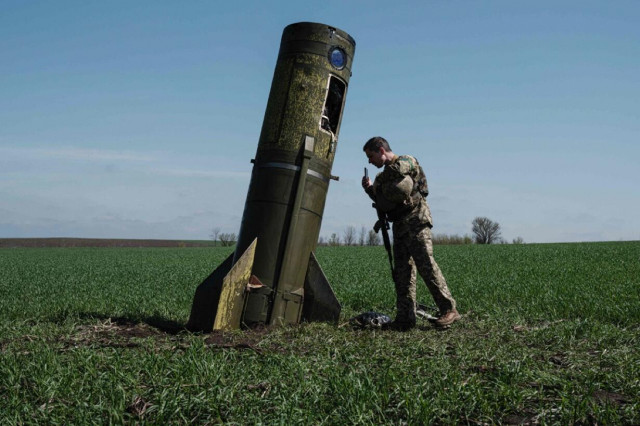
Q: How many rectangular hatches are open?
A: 1